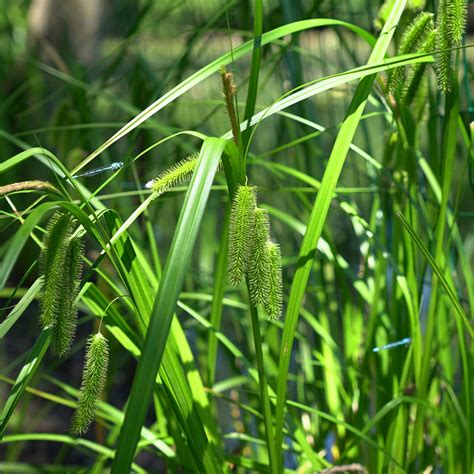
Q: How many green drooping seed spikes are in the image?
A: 11